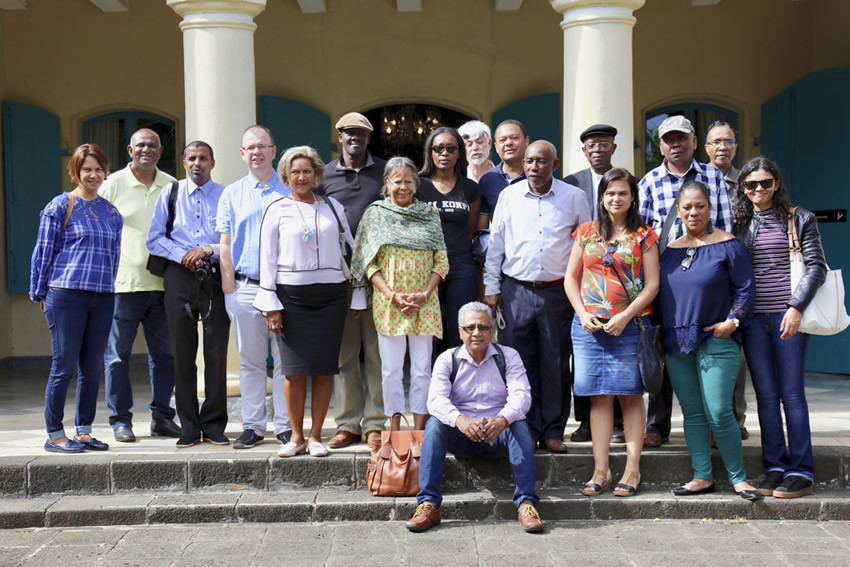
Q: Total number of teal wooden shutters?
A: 4